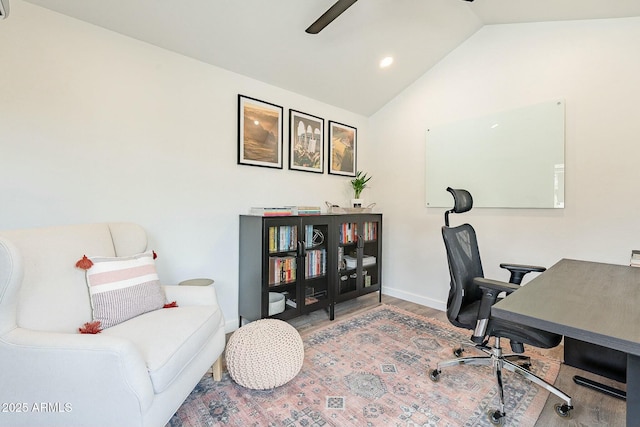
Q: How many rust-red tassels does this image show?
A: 4